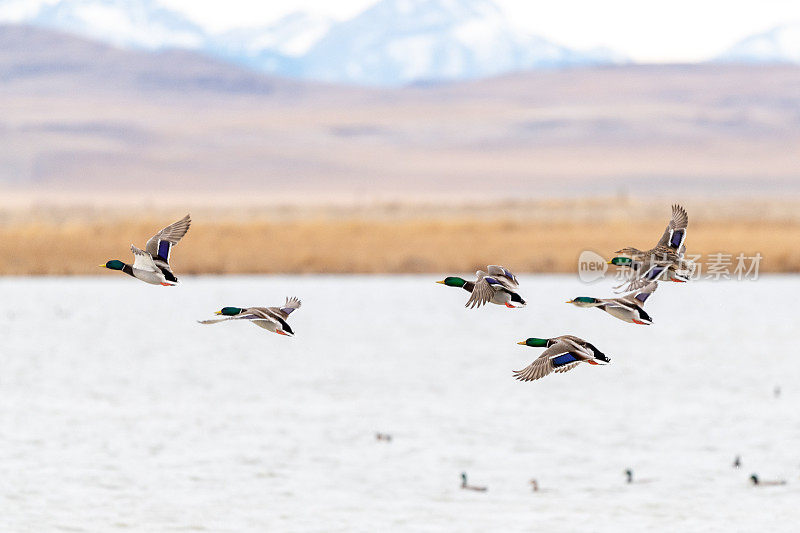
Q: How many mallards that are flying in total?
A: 7